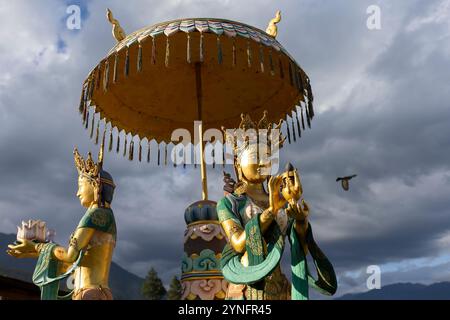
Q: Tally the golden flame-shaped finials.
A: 2